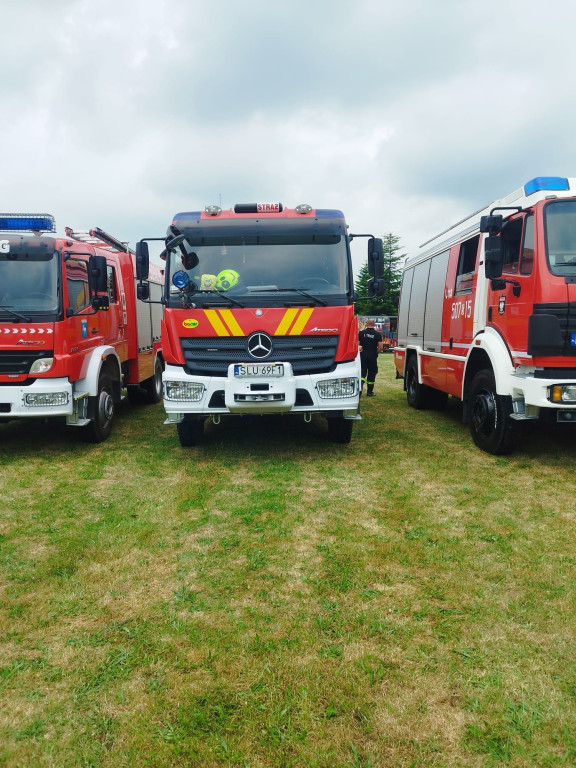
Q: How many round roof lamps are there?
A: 2